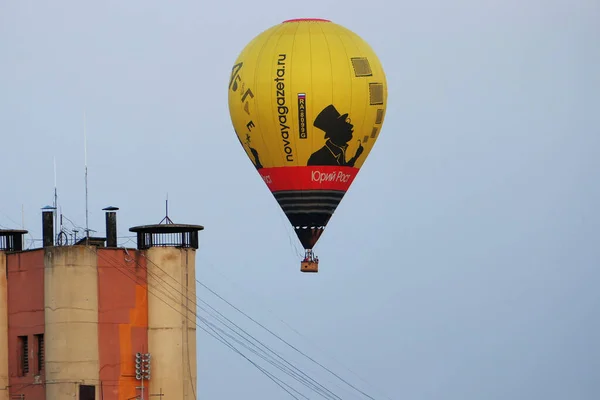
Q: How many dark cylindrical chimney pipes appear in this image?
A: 2